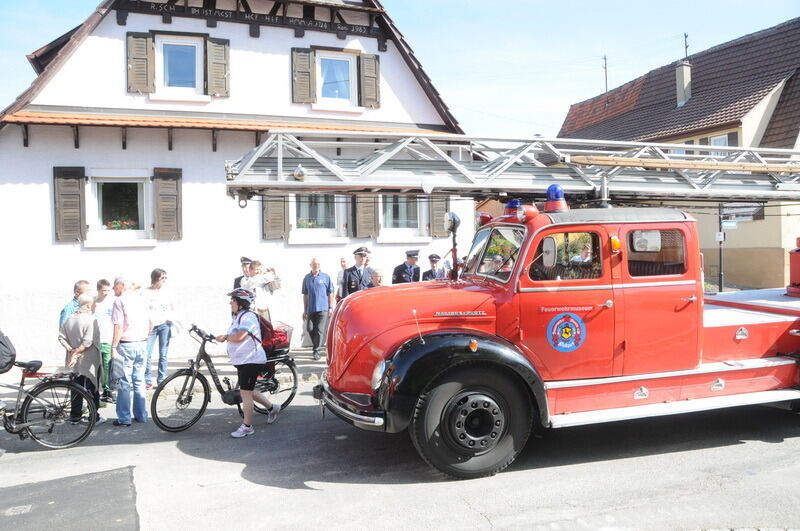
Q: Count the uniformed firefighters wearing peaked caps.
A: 4